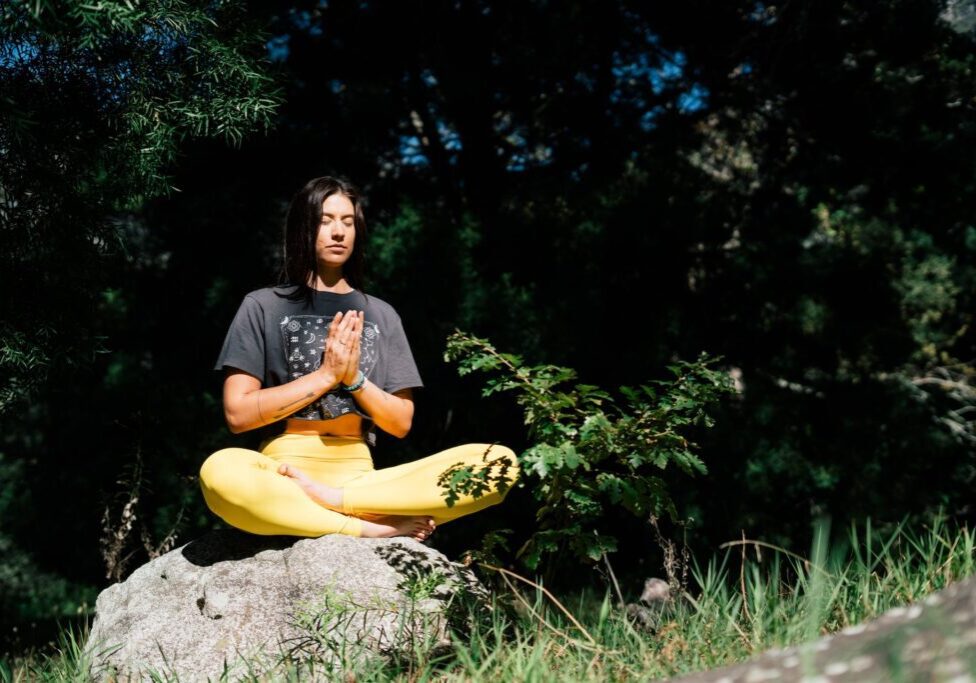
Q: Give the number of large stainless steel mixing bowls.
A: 0